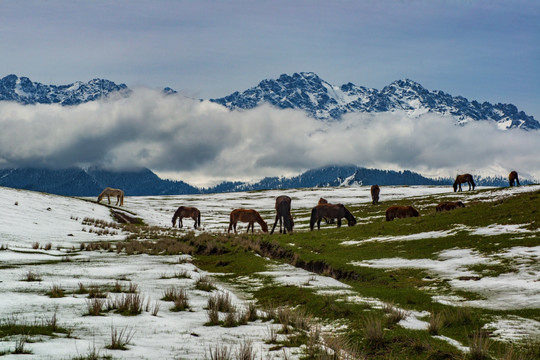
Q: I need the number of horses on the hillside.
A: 11